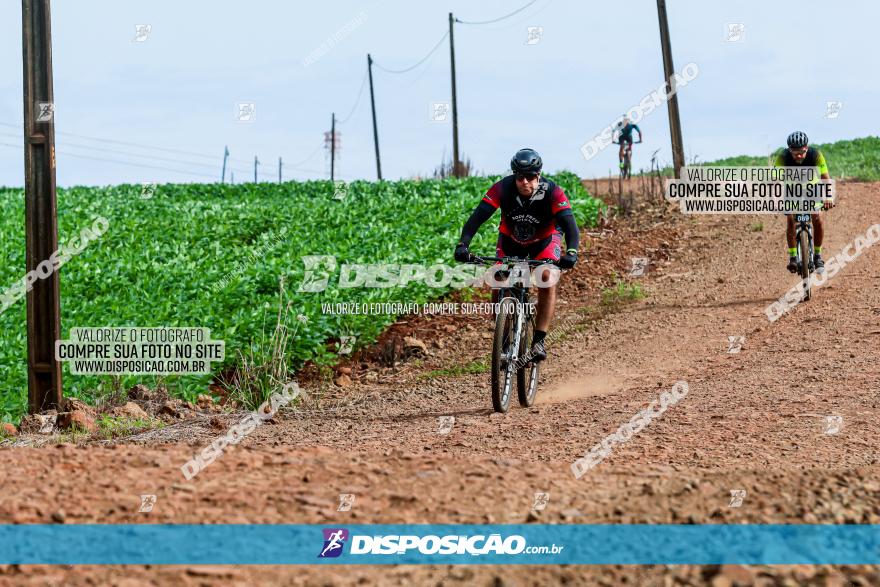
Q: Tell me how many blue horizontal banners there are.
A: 1